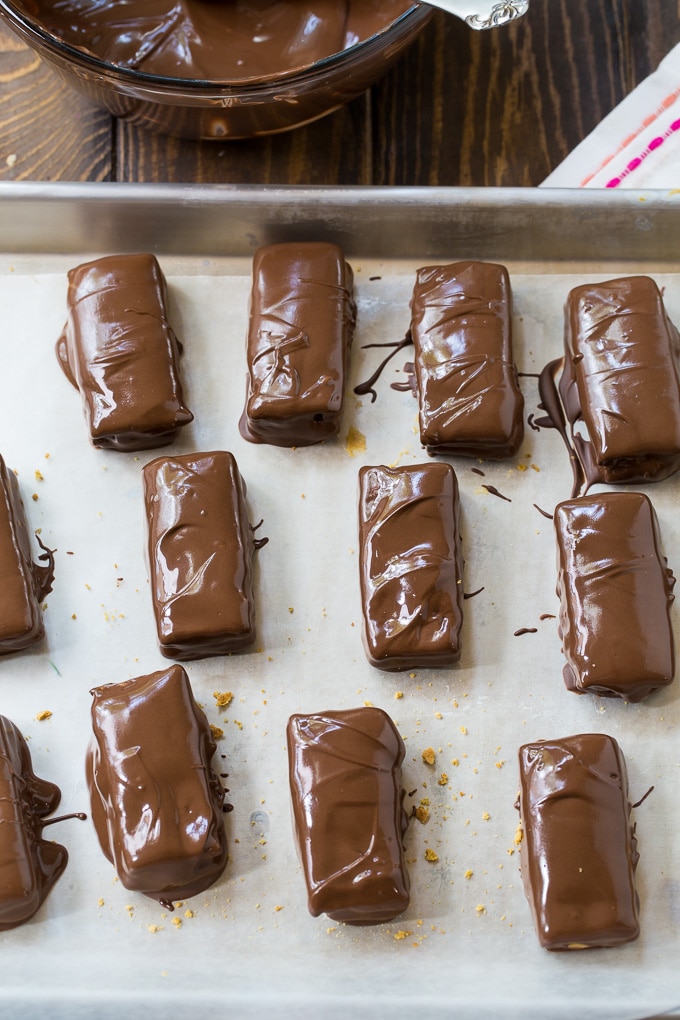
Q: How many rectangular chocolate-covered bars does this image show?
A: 12